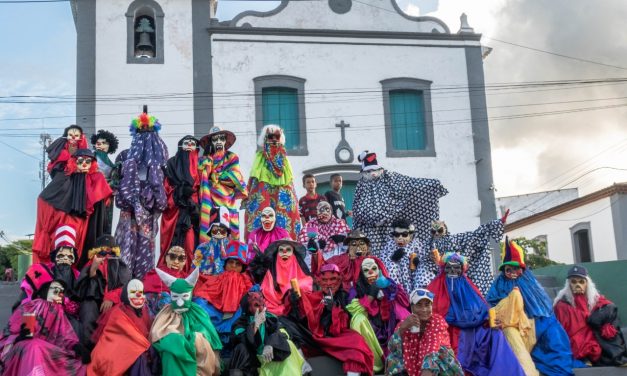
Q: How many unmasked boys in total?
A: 2